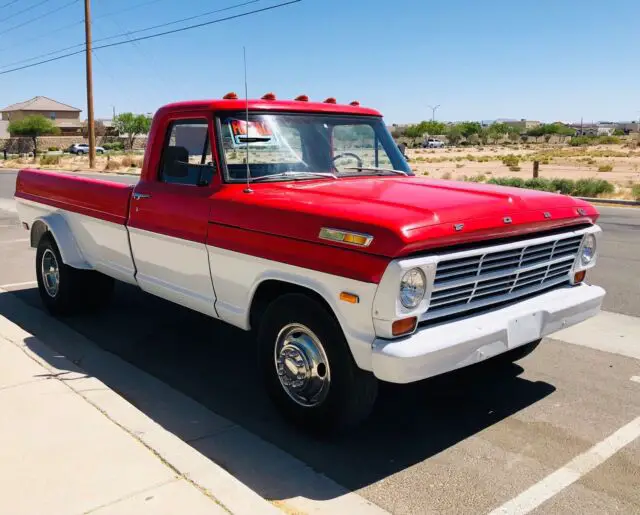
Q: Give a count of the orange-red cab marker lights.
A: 5